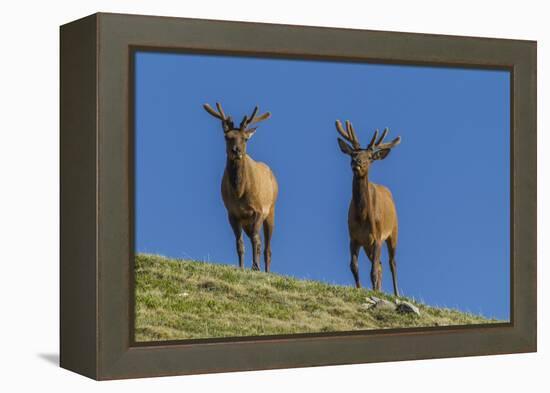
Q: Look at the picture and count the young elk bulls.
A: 2